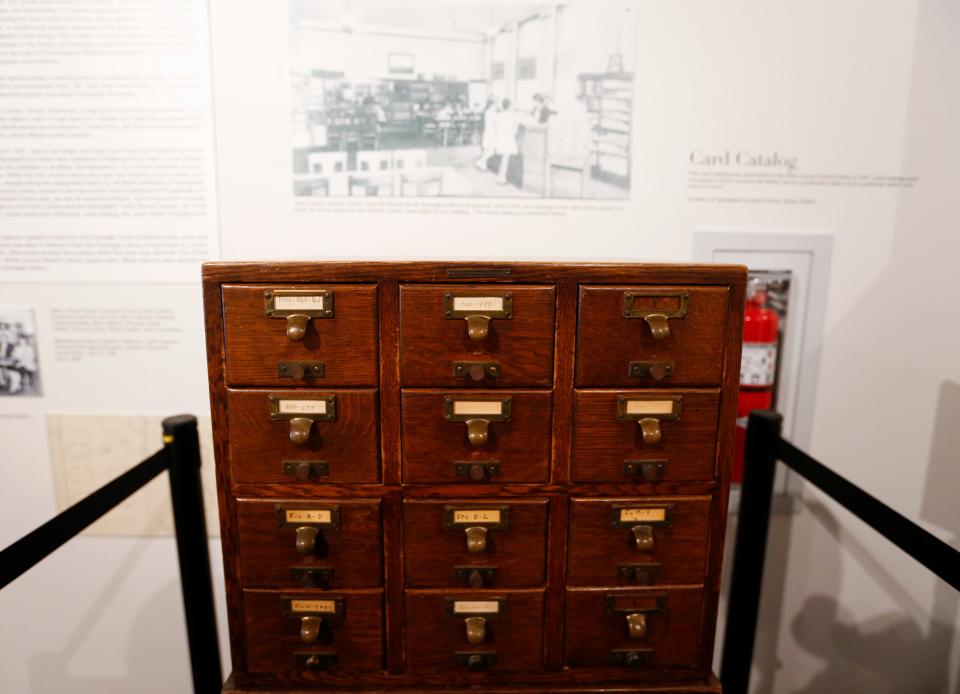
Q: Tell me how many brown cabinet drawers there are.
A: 12